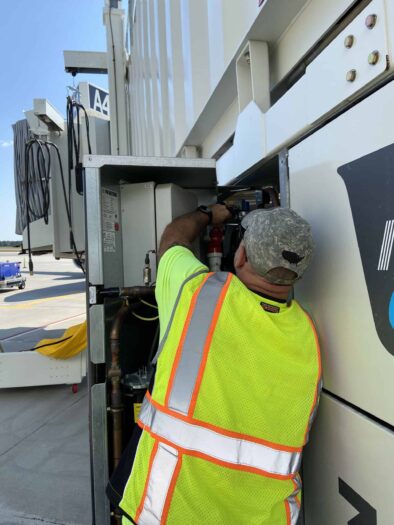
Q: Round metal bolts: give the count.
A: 4